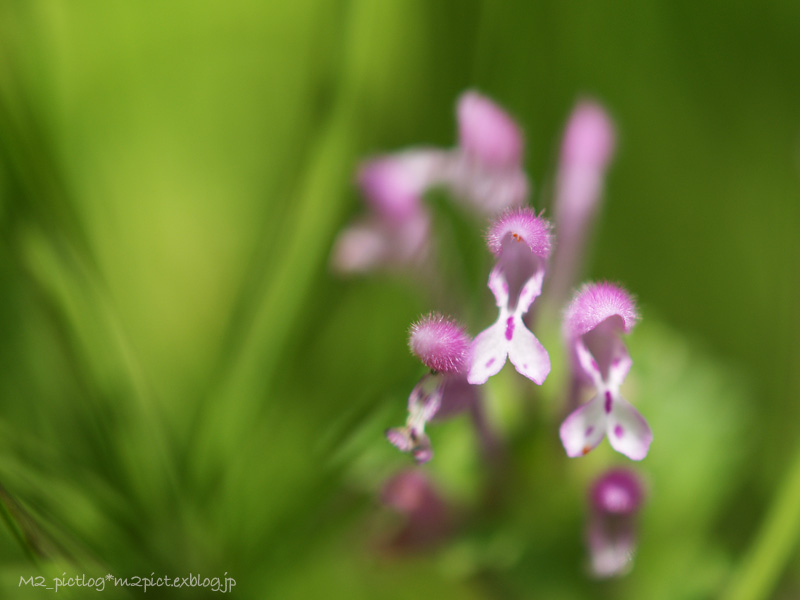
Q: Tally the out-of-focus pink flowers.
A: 5